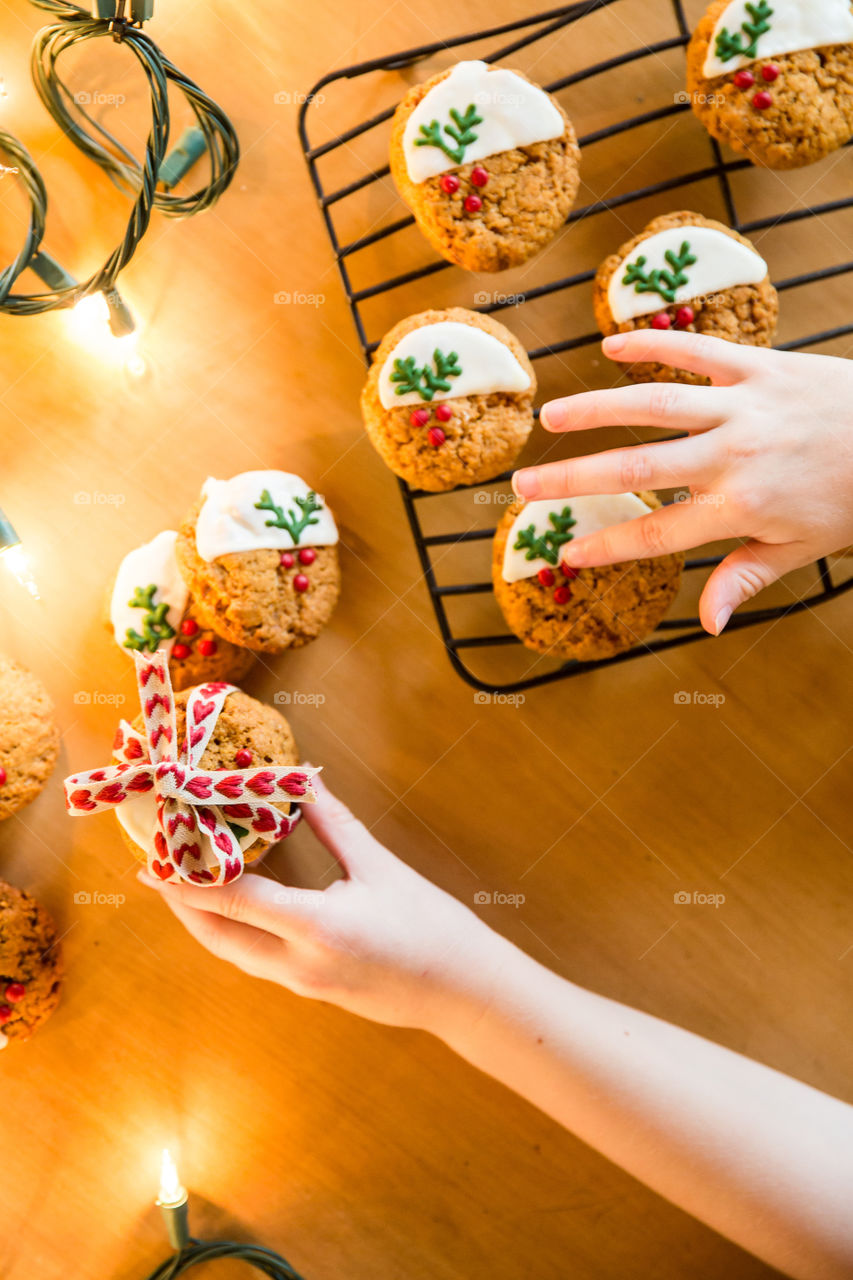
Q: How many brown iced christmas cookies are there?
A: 10